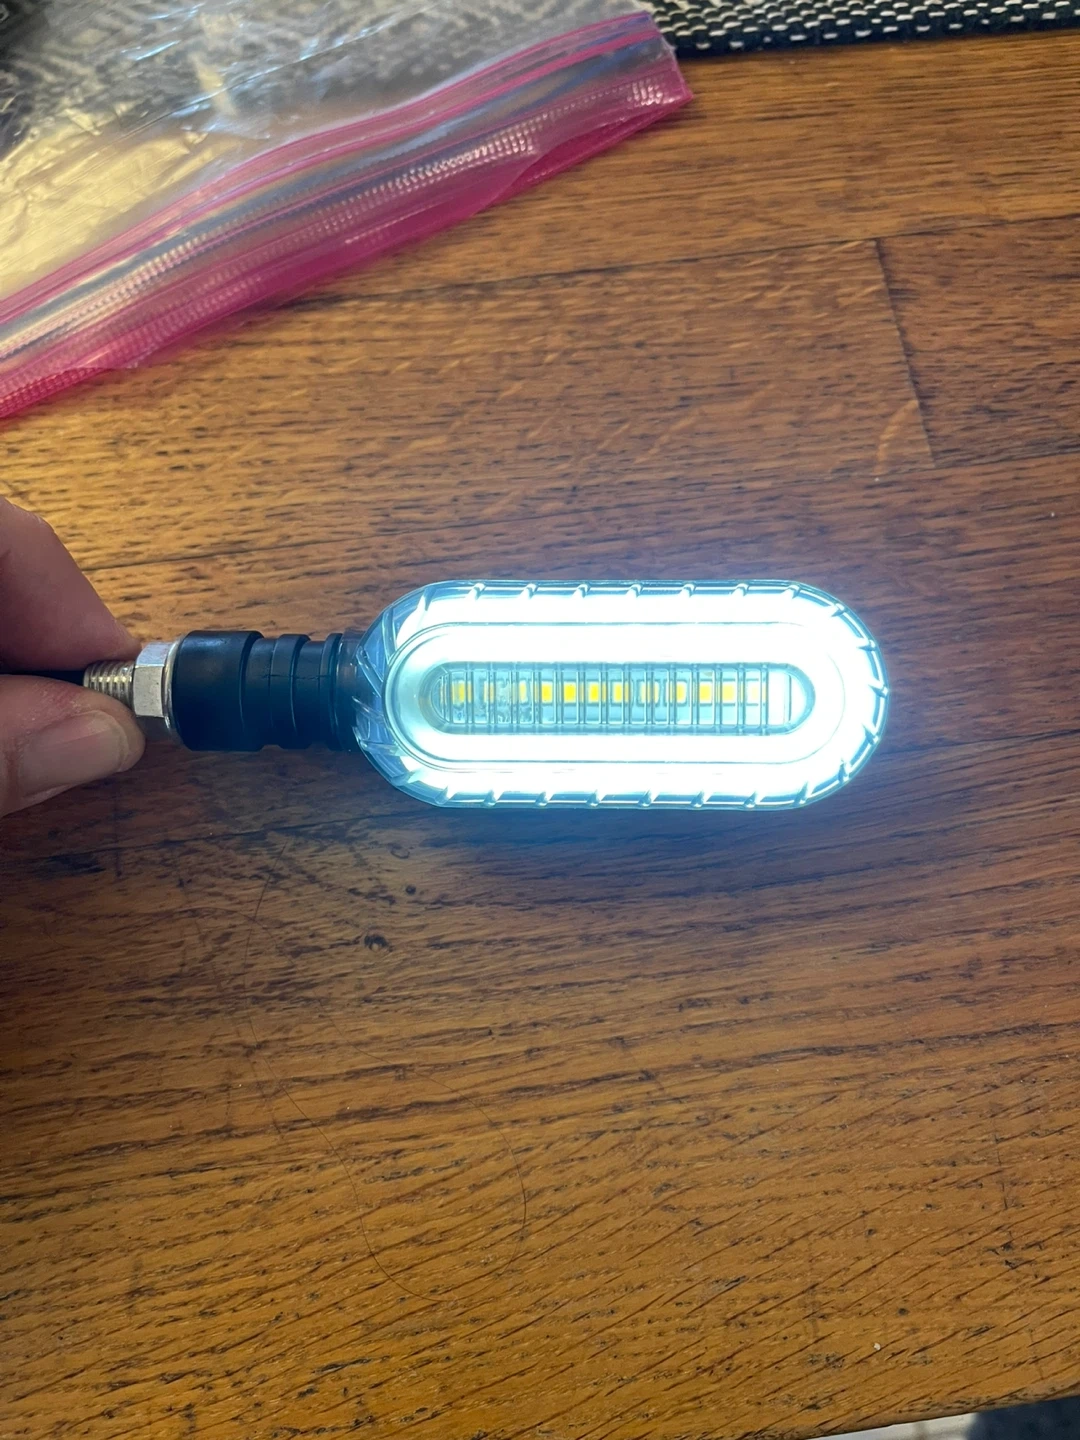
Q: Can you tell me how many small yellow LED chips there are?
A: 12